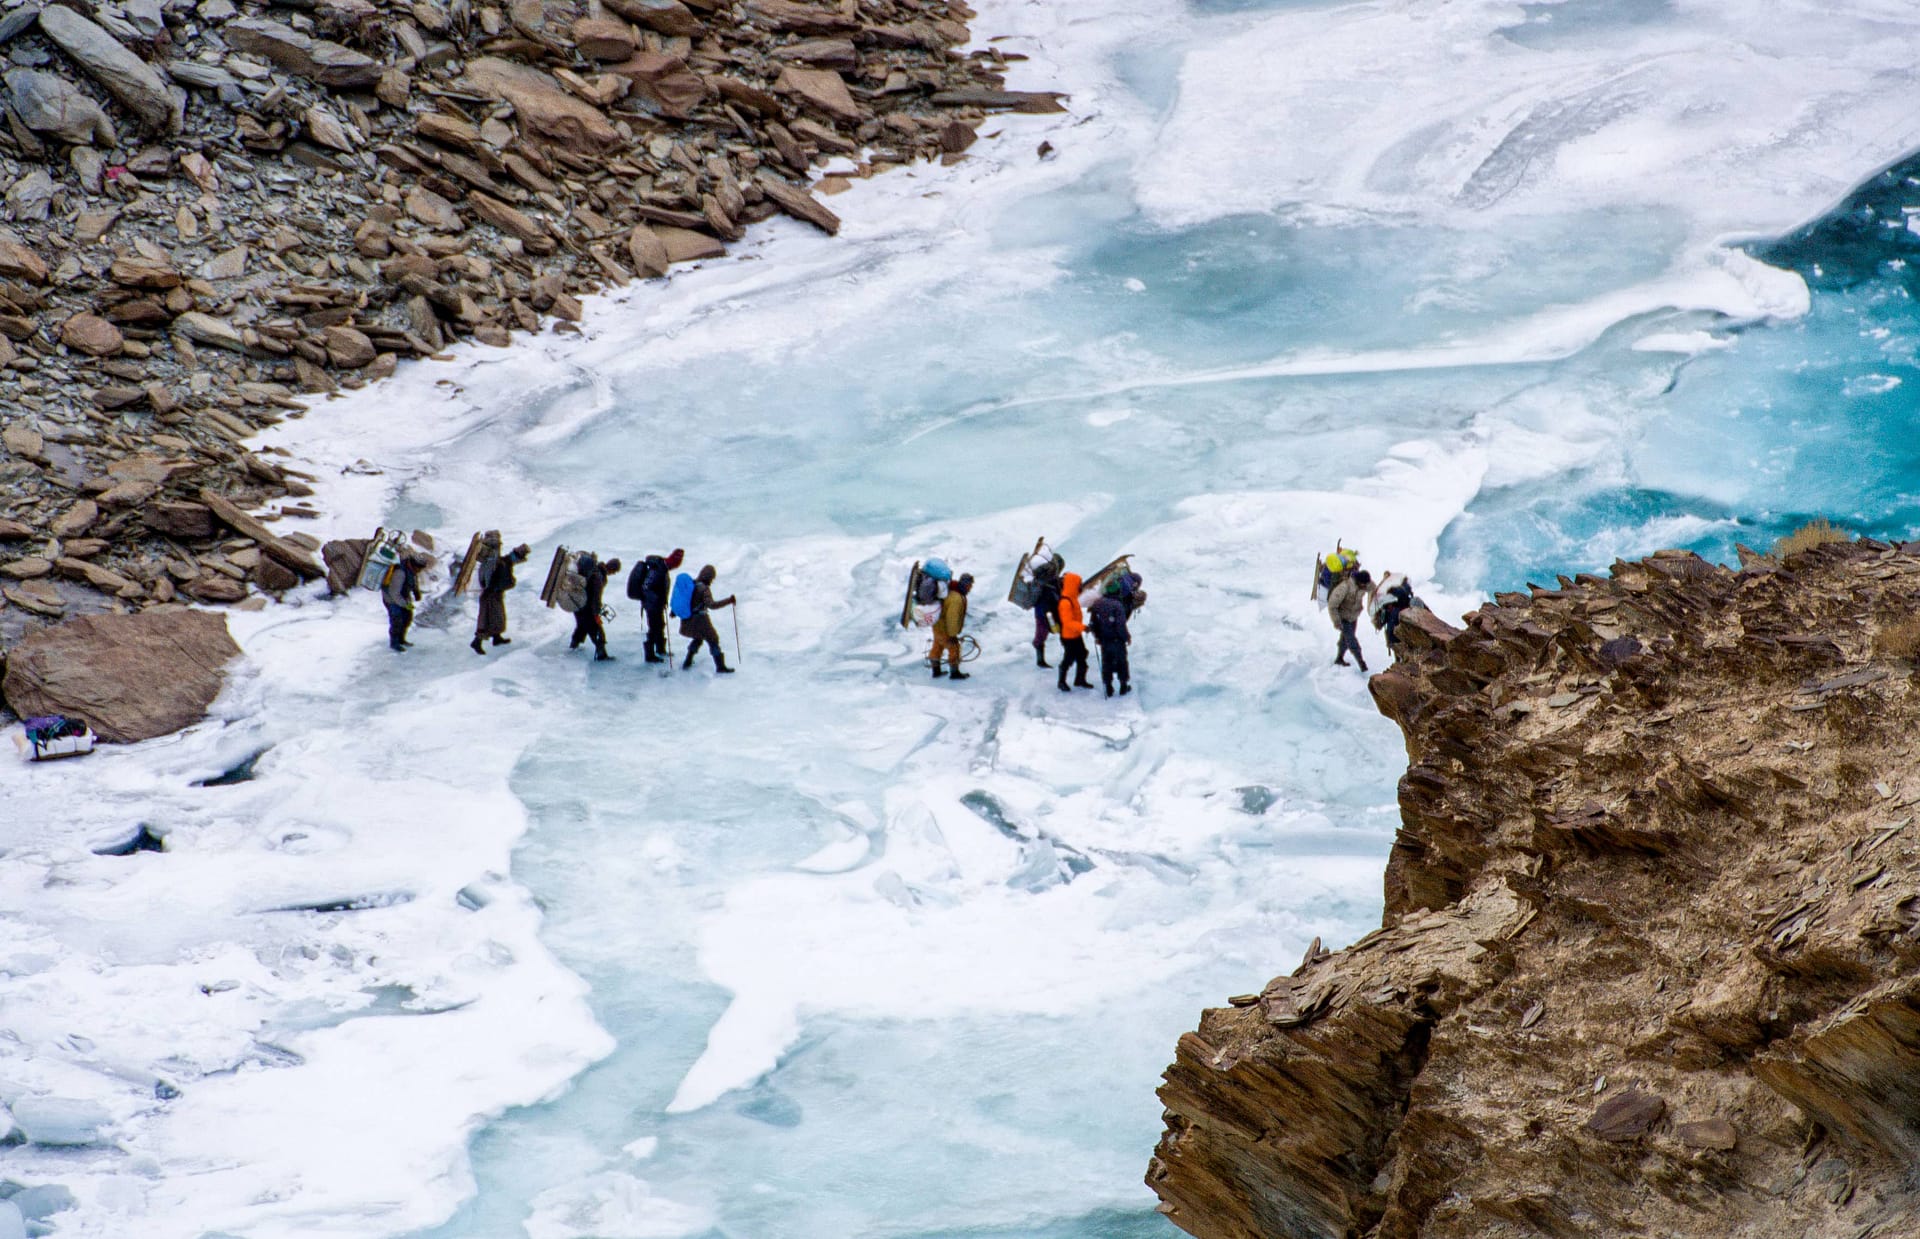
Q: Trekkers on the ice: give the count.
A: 12